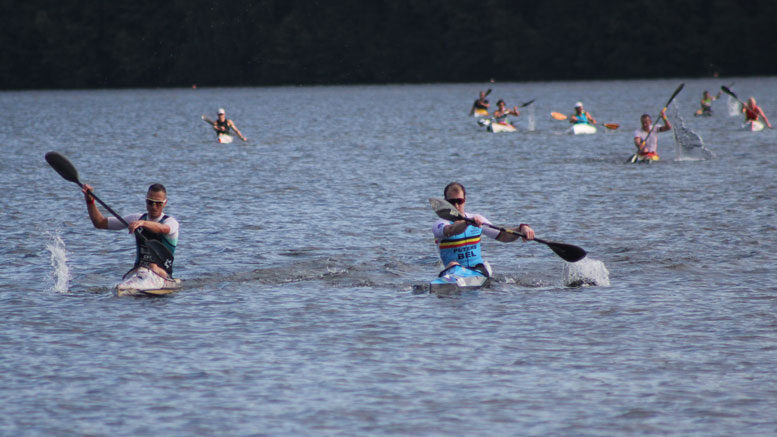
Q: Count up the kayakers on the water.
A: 9